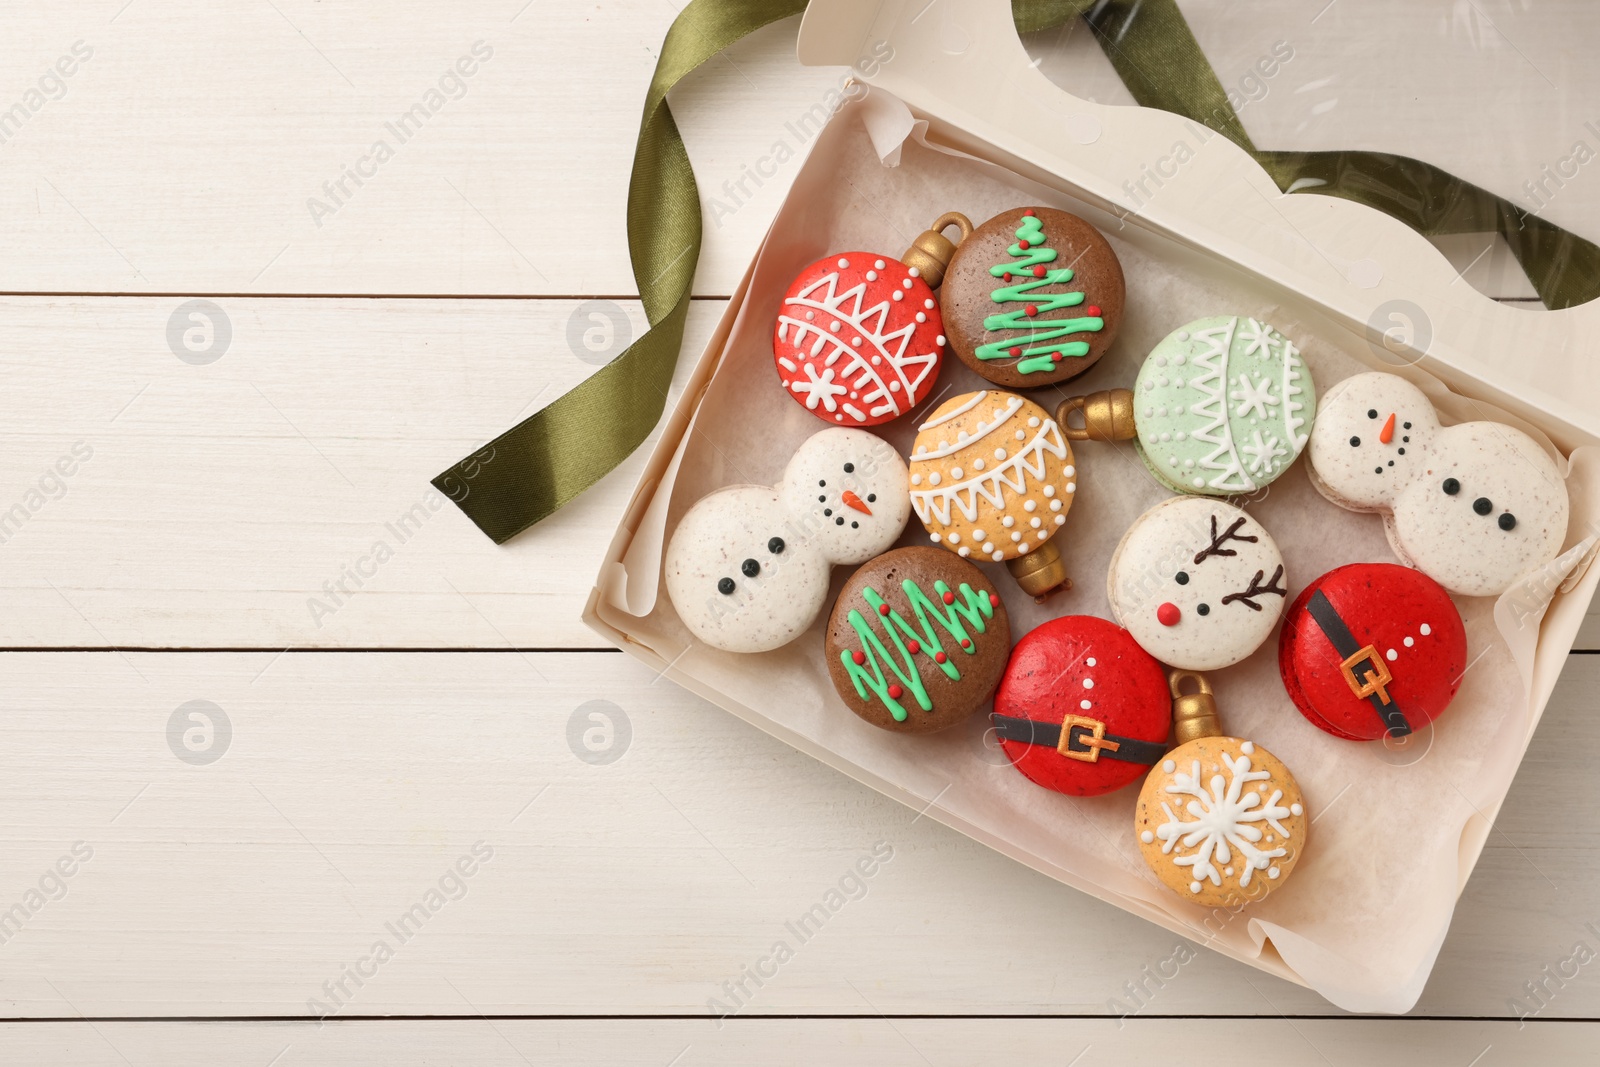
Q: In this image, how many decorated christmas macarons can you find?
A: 11